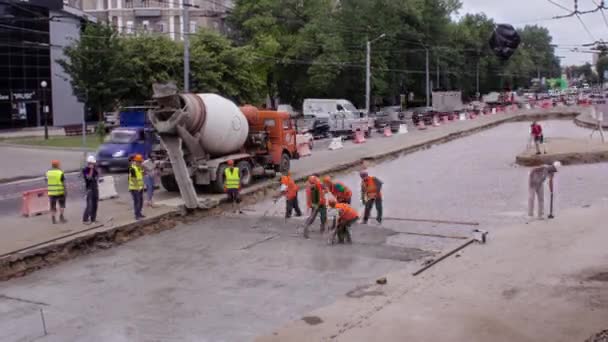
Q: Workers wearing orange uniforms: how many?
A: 5